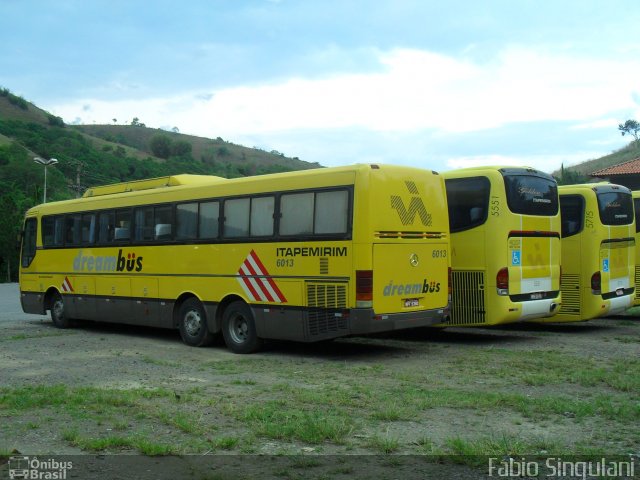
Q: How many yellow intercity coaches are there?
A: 4